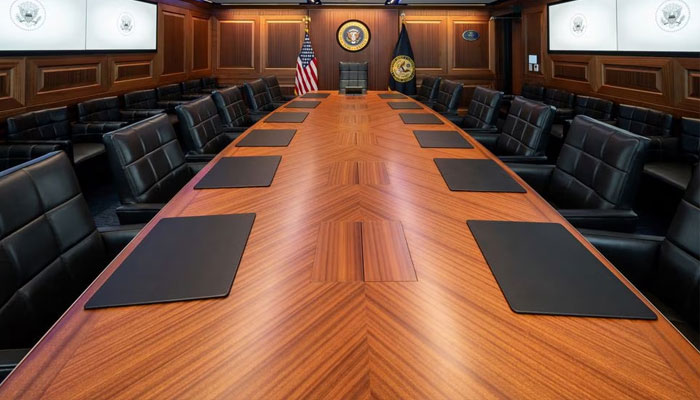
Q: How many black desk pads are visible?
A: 12